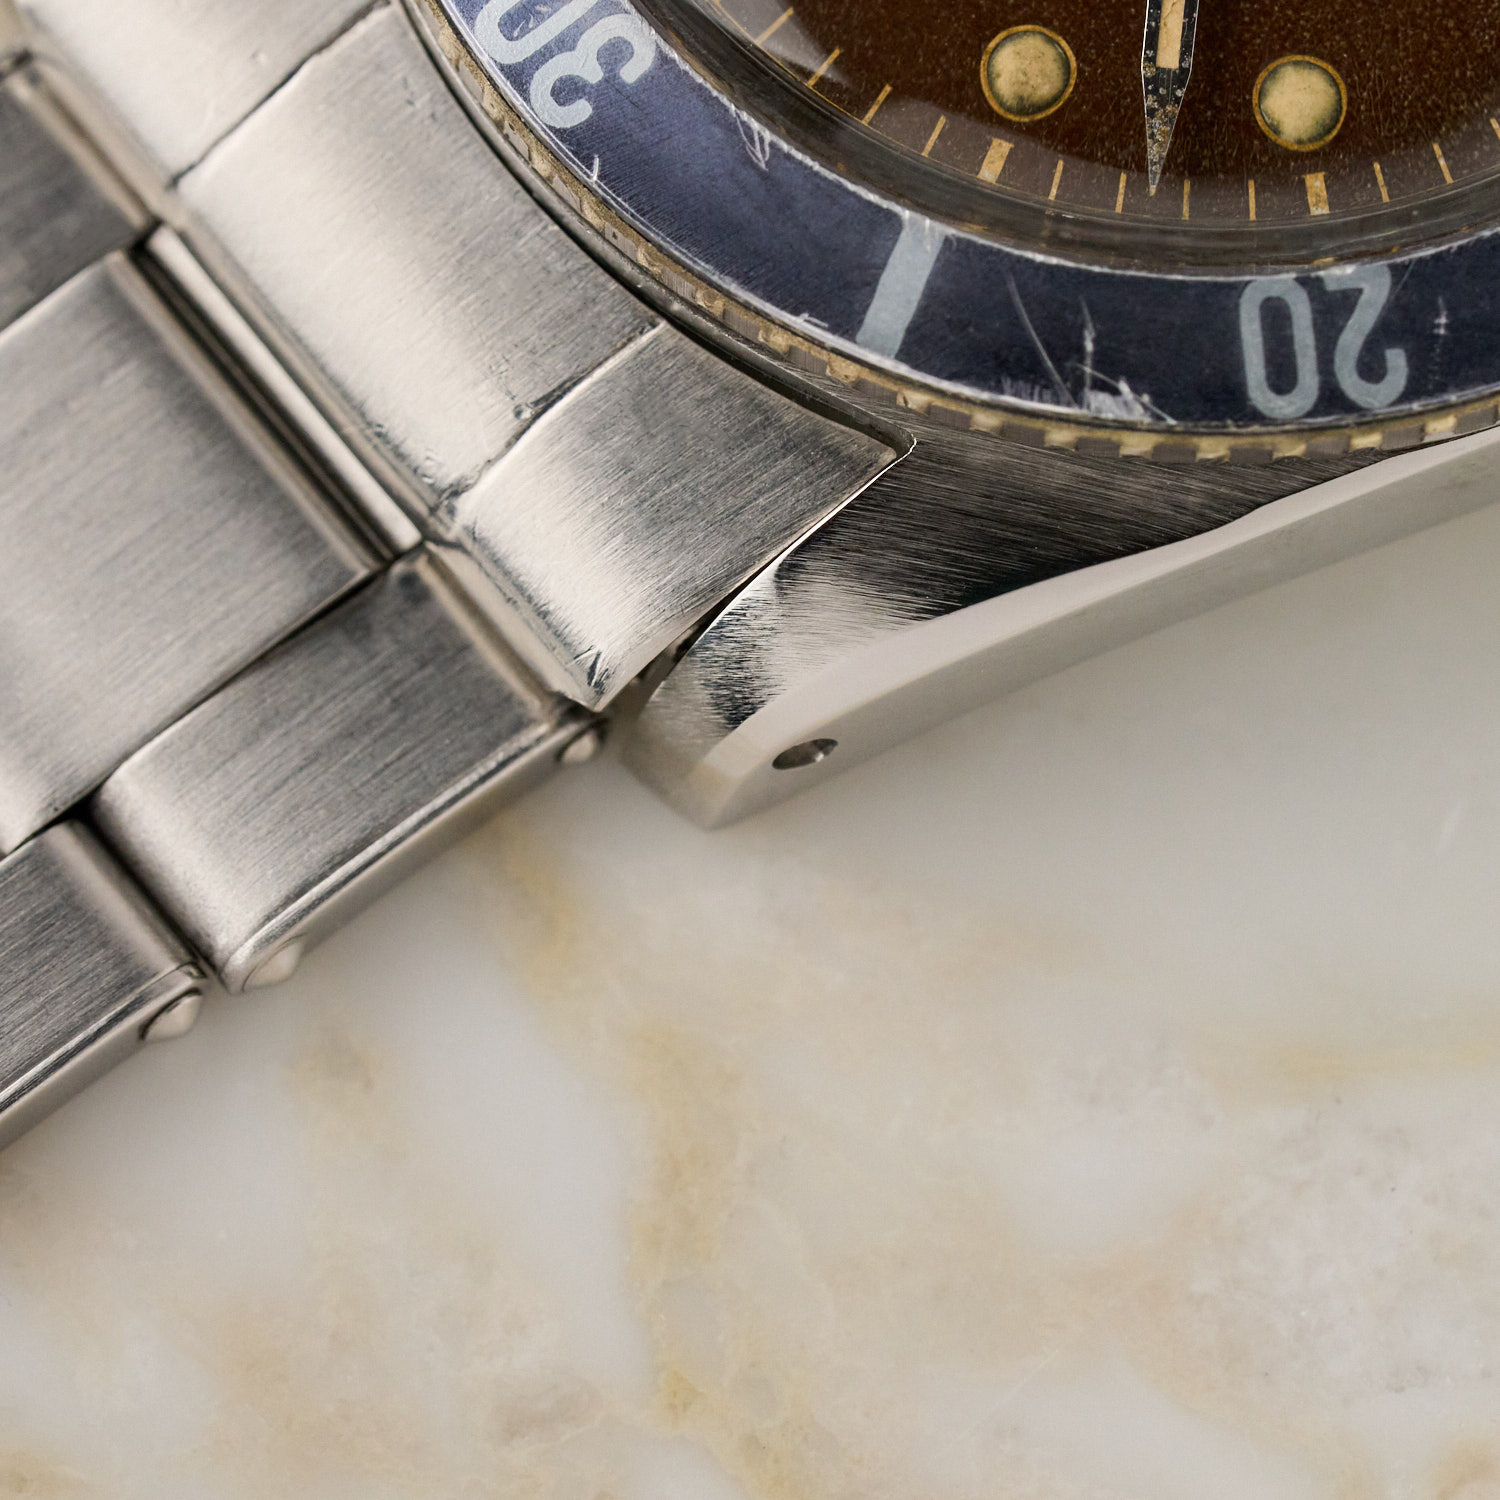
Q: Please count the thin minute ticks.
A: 11